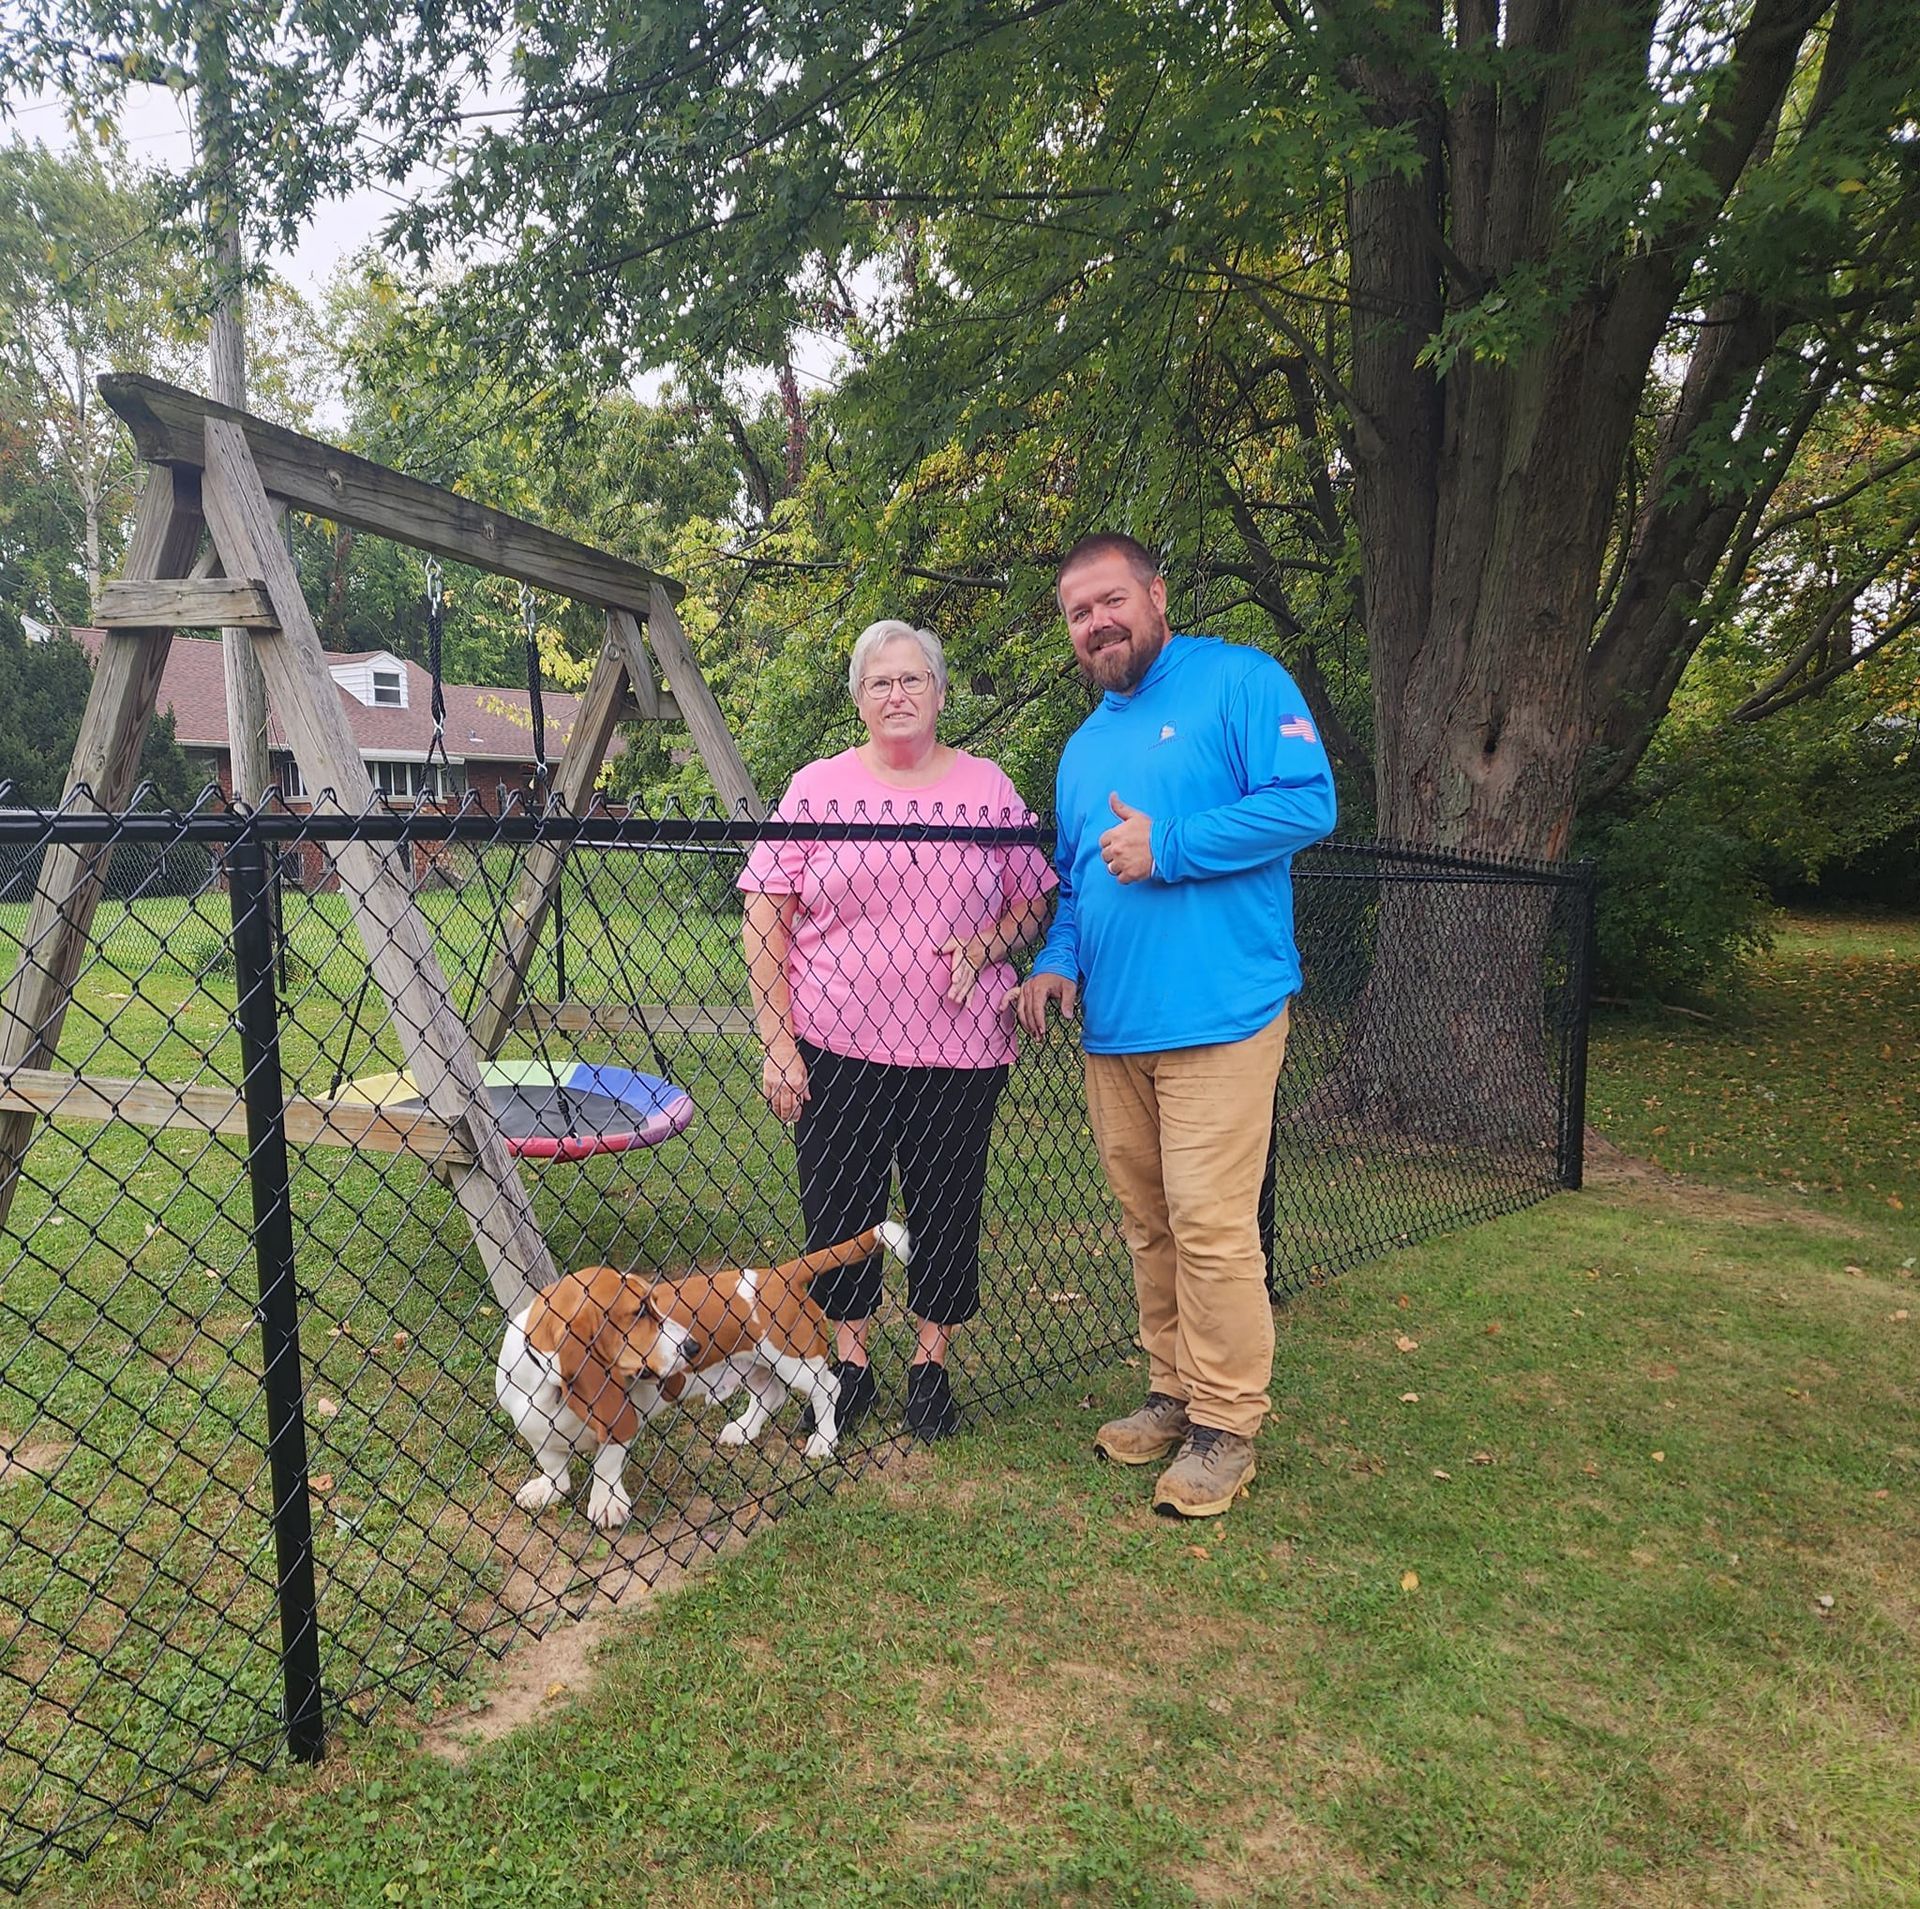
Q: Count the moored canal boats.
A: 0